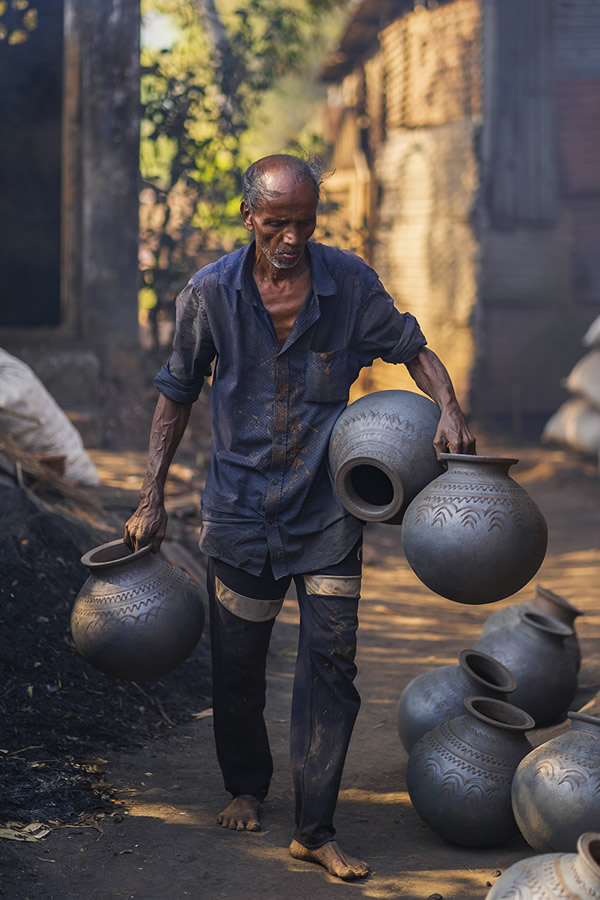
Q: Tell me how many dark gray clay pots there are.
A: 9